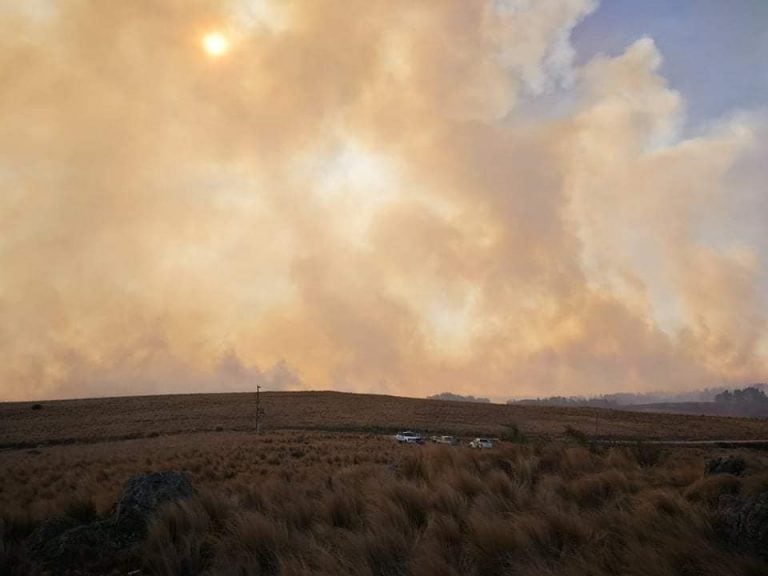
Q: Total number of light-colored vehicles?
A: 3